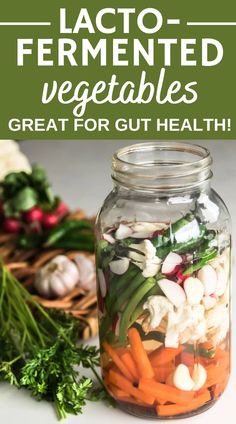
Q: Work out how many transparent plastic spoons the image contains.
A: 0